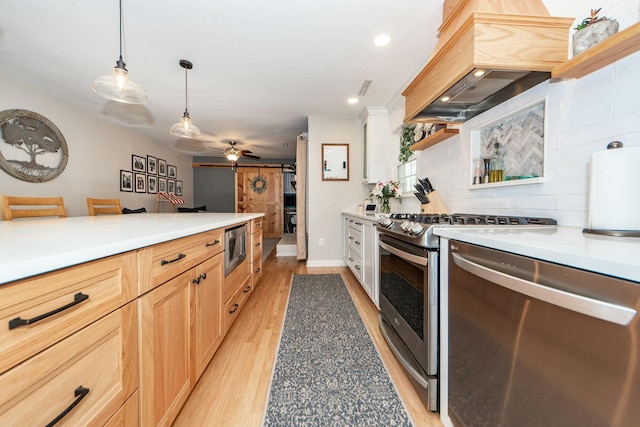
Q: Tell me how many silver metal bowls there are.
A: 0